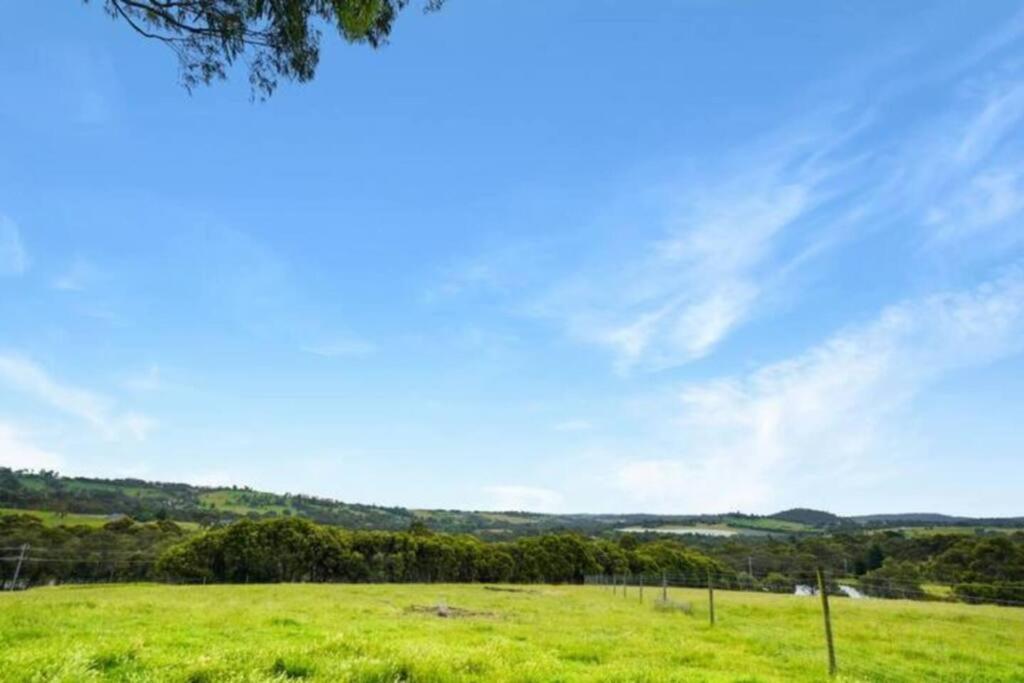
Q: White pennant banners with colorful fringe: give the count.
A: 0